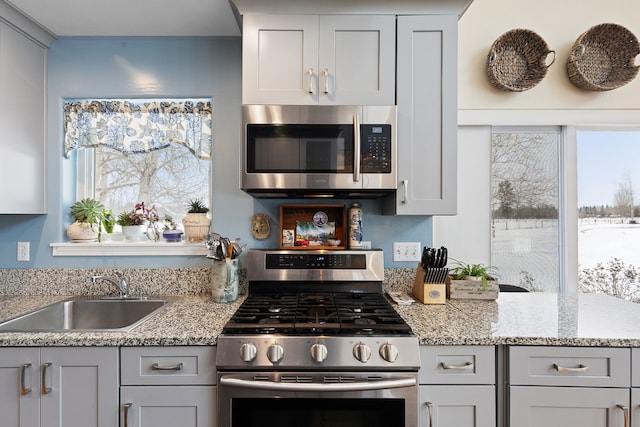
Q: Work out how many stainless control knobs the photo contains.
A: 5